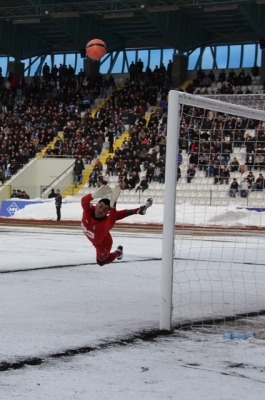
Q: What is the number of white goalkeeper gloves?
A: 2